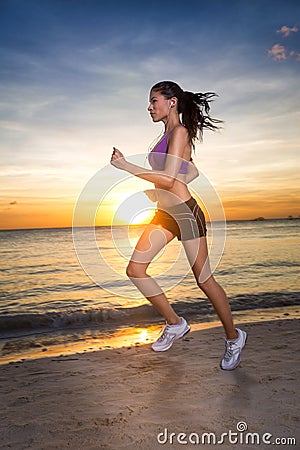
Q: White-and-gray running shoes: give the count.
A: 2